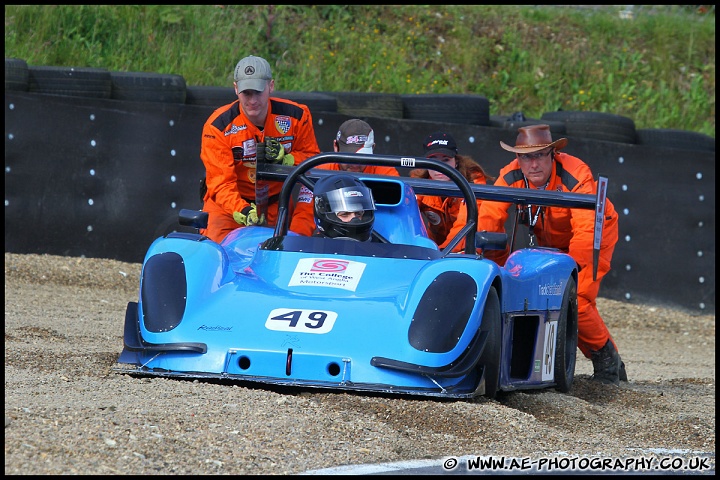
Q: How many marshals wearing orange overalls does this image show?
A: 4